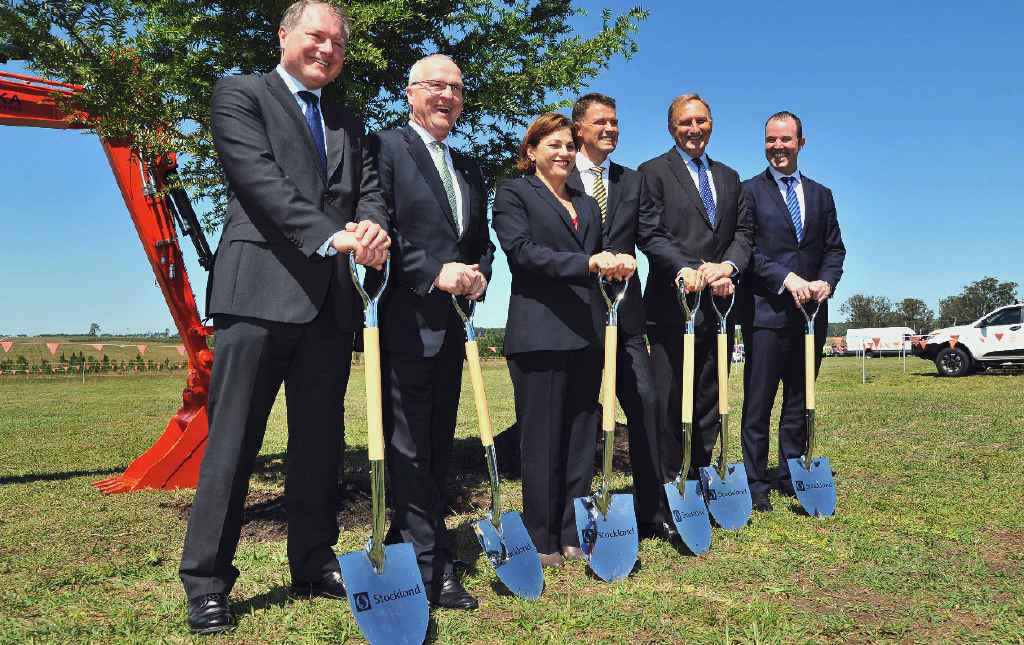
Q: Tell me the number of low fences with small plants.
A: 1